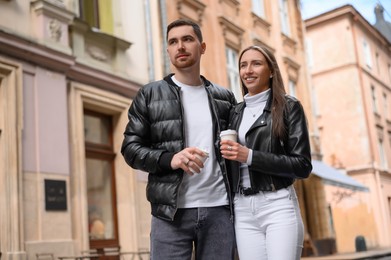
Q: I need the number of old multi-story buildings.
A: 3